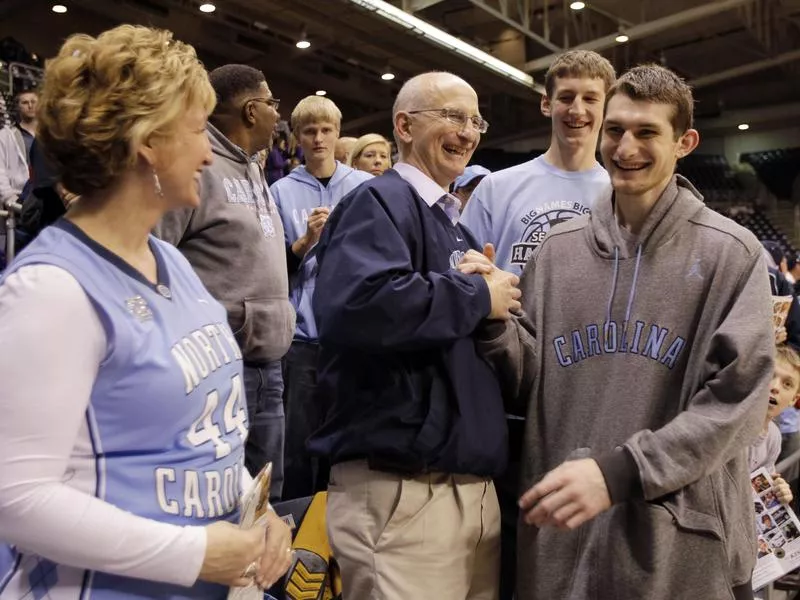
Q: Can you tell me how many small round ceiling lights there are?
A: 8